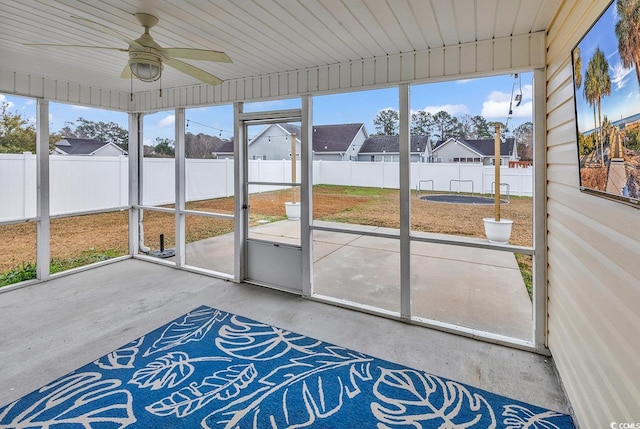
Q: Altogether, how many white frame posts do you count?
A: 7